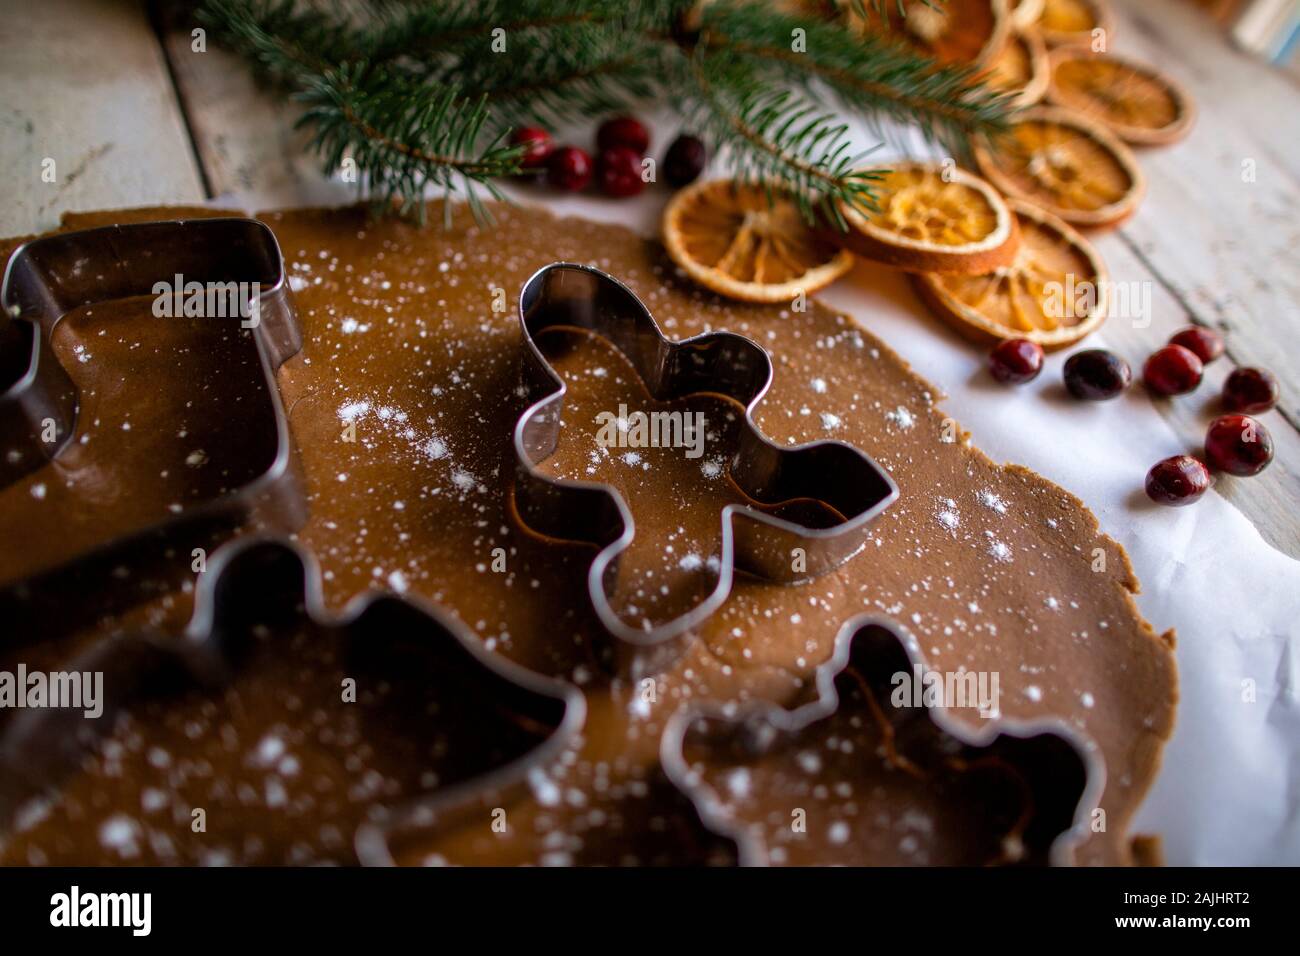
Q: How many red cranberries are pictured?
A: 12